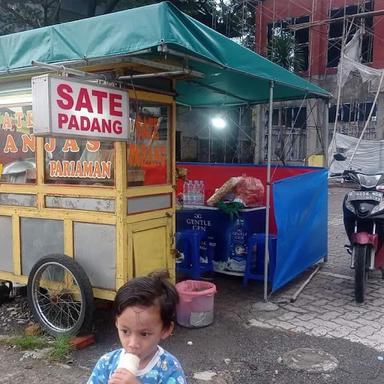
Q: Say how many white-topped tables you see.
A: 1